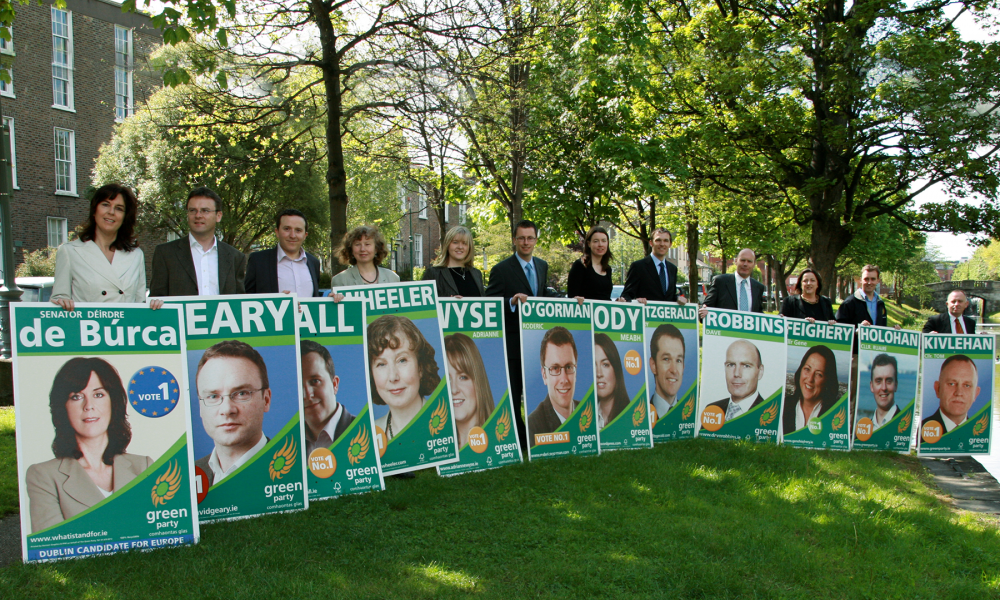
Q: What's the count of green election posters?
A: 12